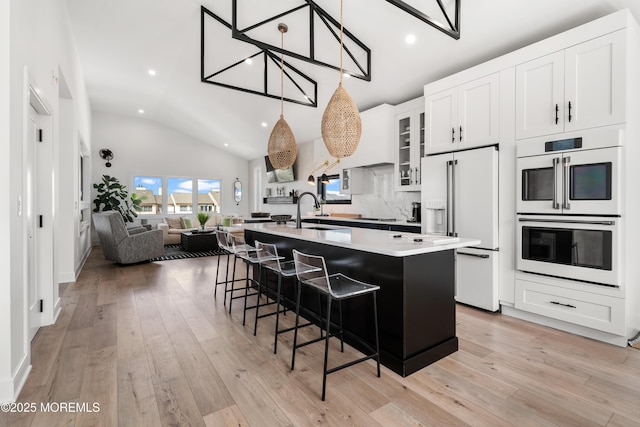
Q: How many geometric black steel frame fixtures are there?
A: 3